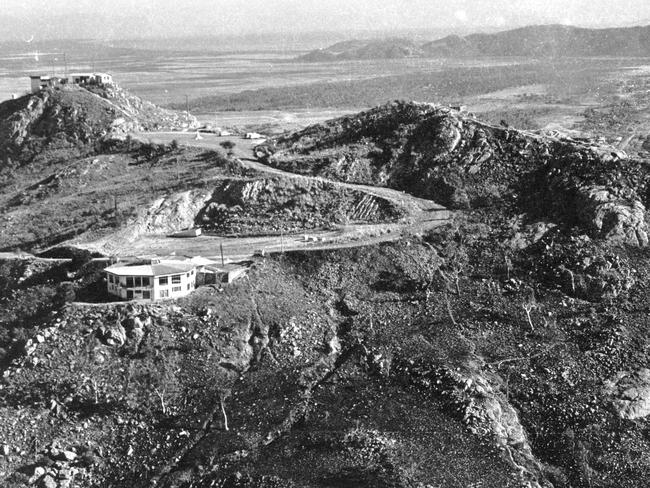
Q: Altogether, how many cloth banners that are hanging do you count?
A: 0